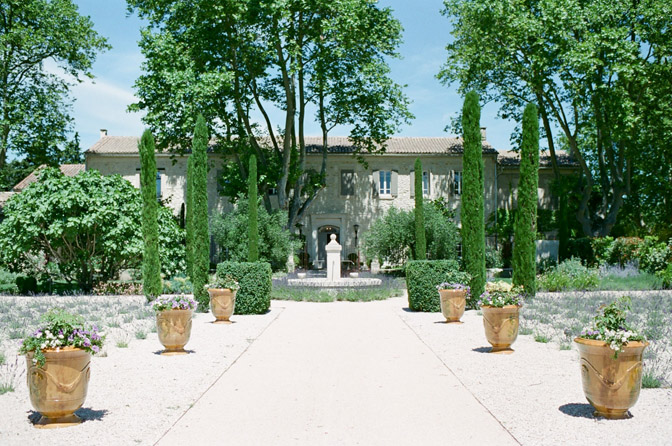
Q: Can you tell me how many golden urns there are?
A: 6